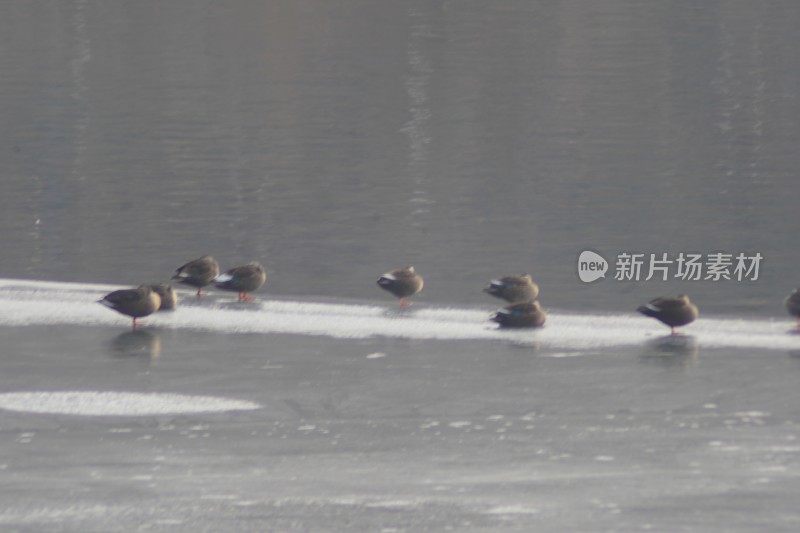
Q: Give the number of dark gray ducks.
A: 9